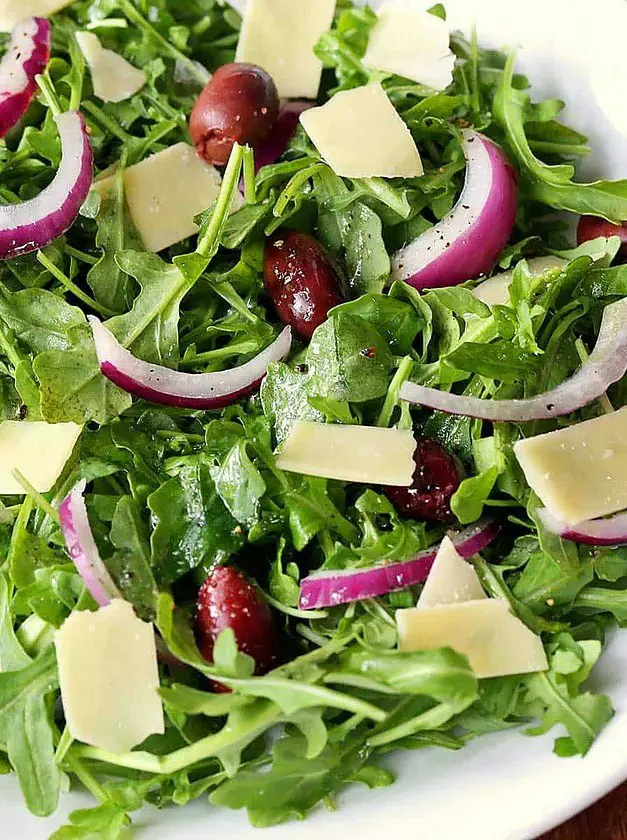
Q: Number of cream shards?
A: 13